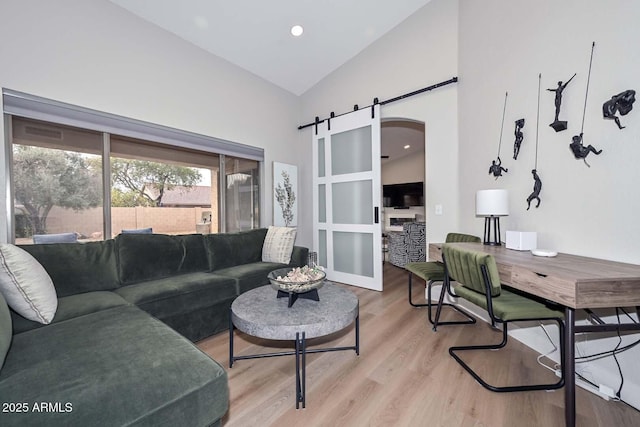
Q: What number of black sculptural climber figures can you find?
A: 6